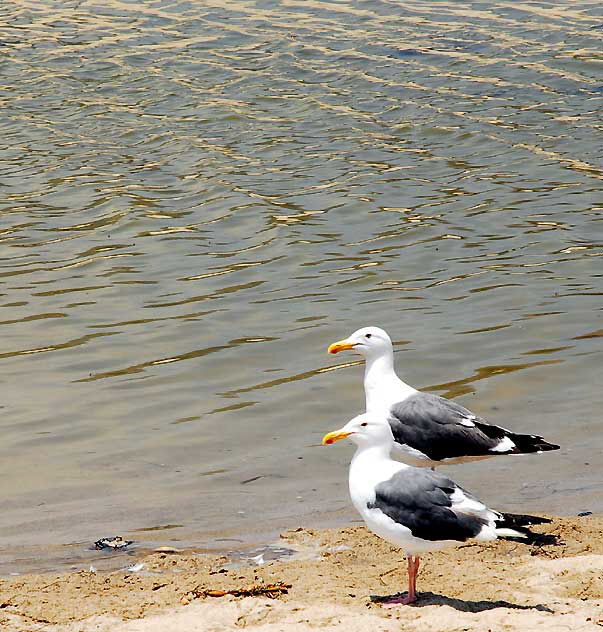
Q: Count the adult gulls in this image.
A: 2